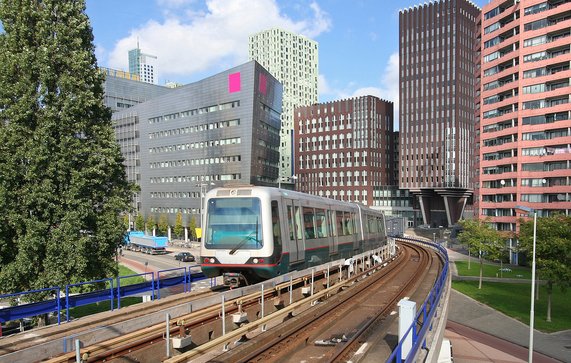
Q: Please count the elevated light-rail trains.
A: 1